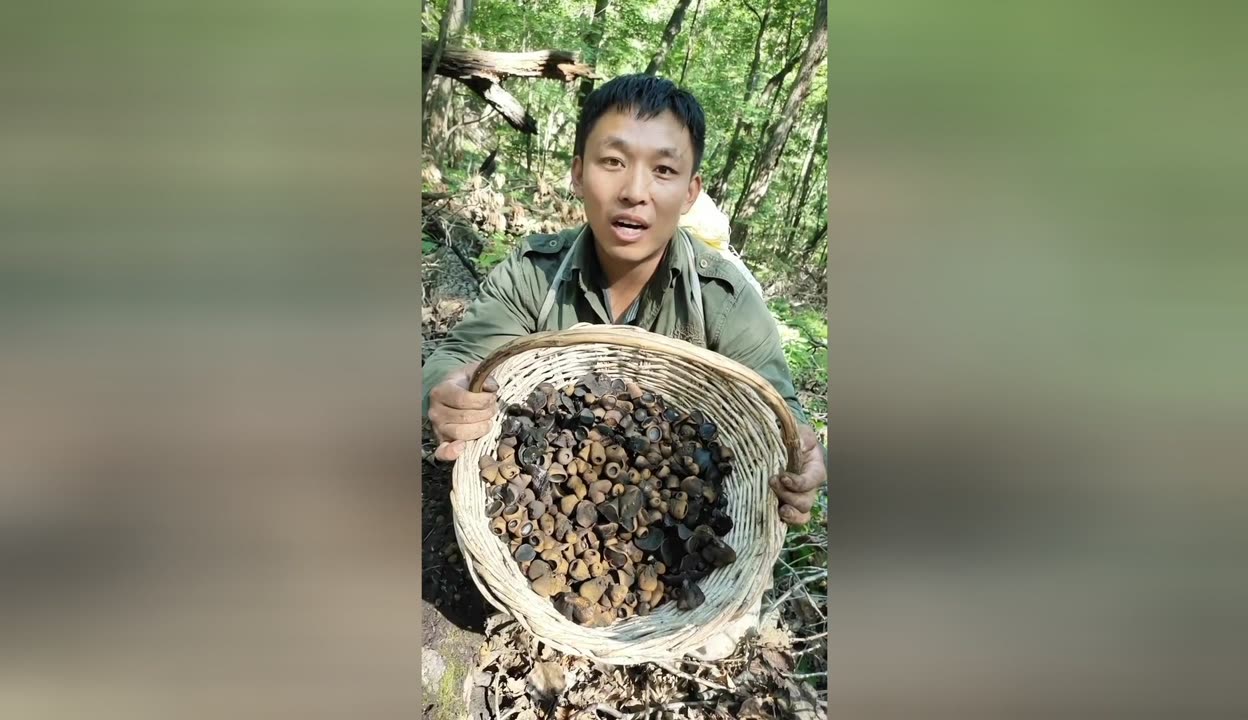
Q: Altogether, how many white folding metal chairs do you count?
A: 0